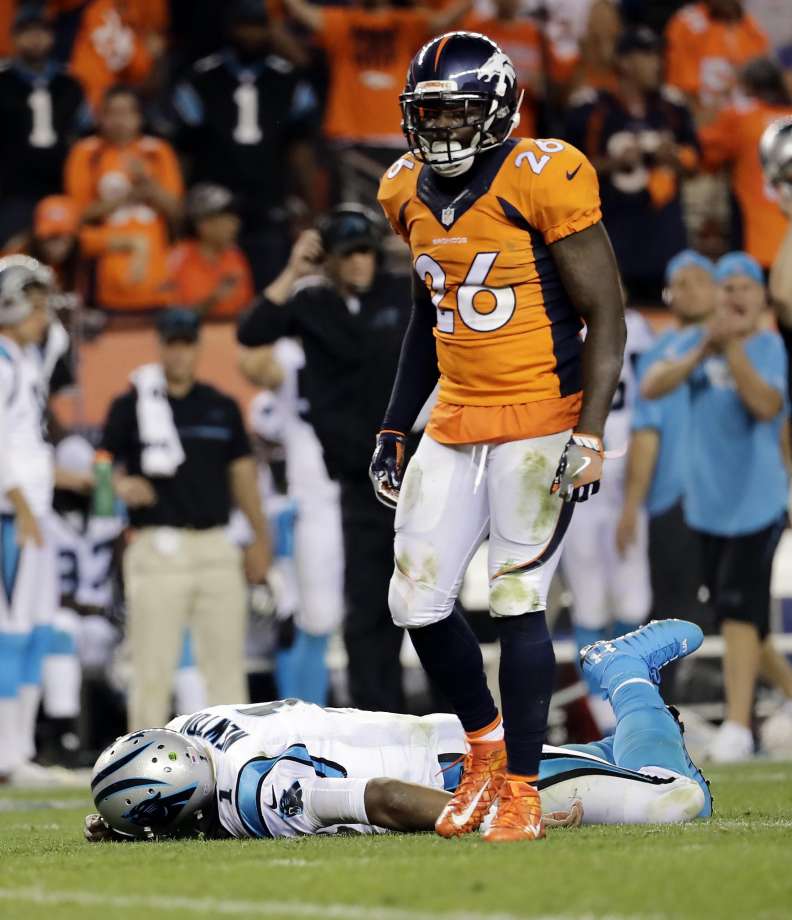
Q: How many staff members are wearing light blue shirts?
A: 2